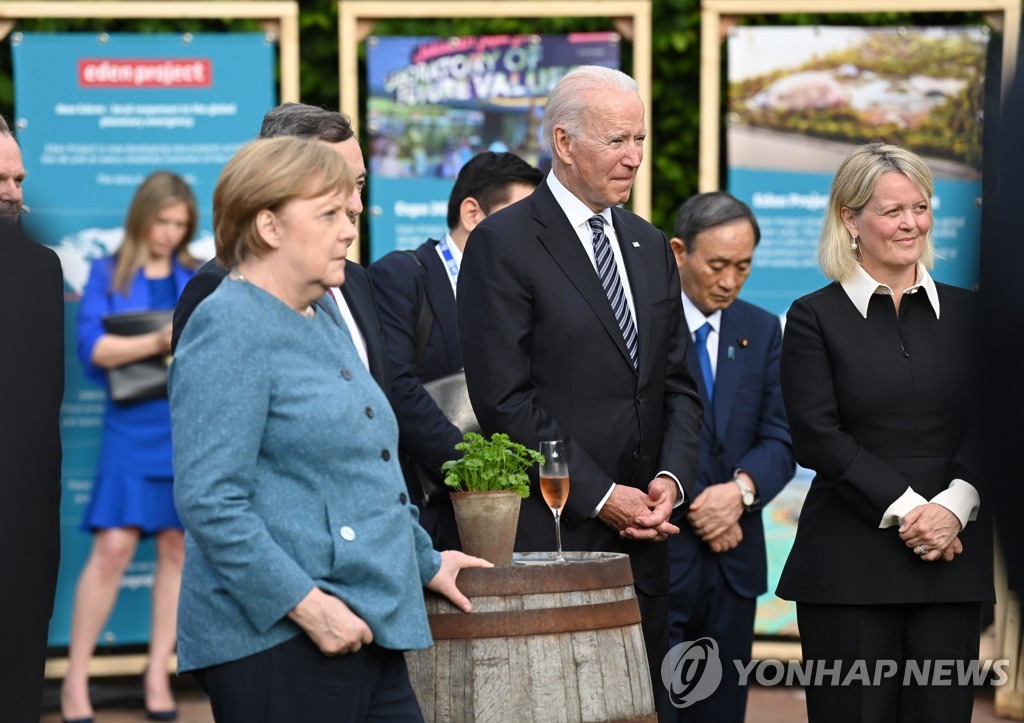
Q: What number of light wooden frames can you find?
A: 3